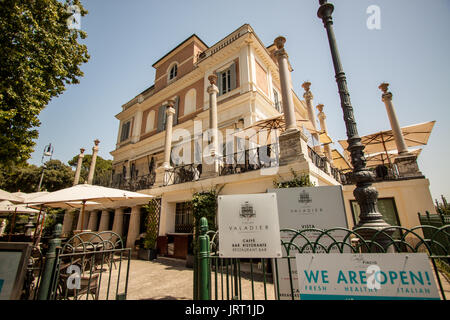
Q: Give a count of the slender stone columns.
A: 8